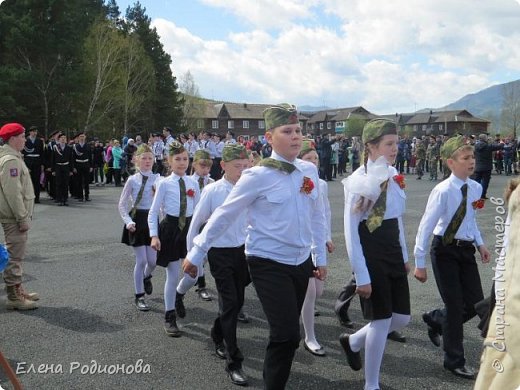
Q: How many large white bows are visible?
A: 1